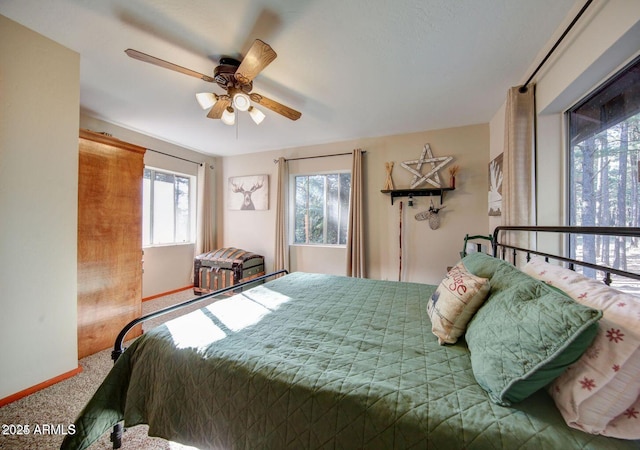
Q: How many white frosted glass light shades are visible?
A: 4